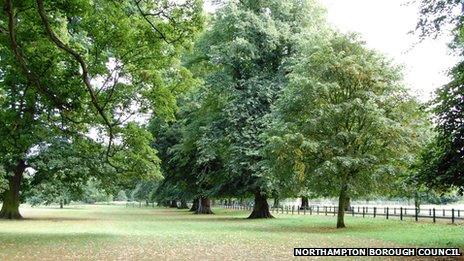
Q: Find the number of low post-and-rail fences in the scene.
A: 1